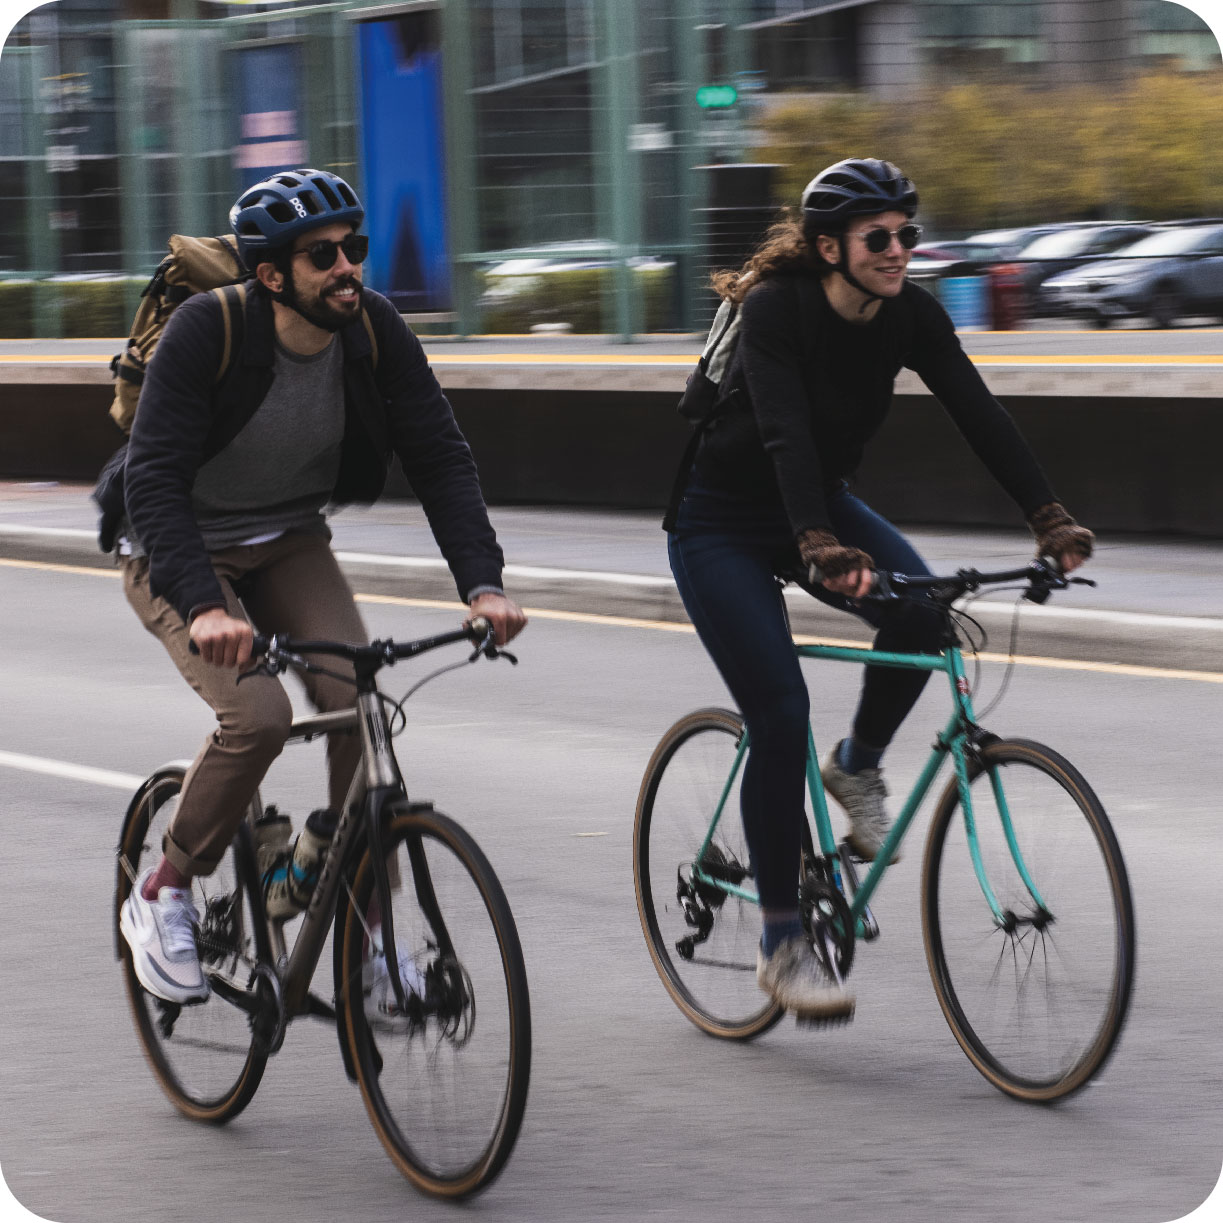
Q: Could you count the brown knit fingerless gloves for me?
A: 2